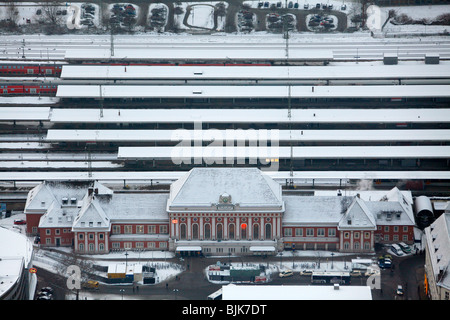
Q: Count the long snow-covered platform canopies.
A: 7